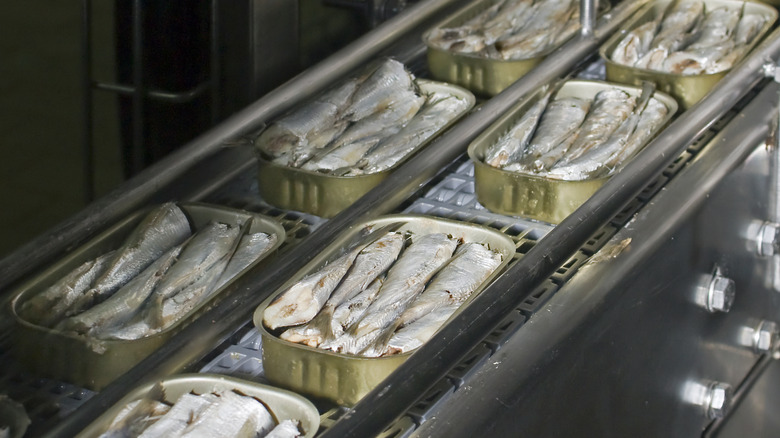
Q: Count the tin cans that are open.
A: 7